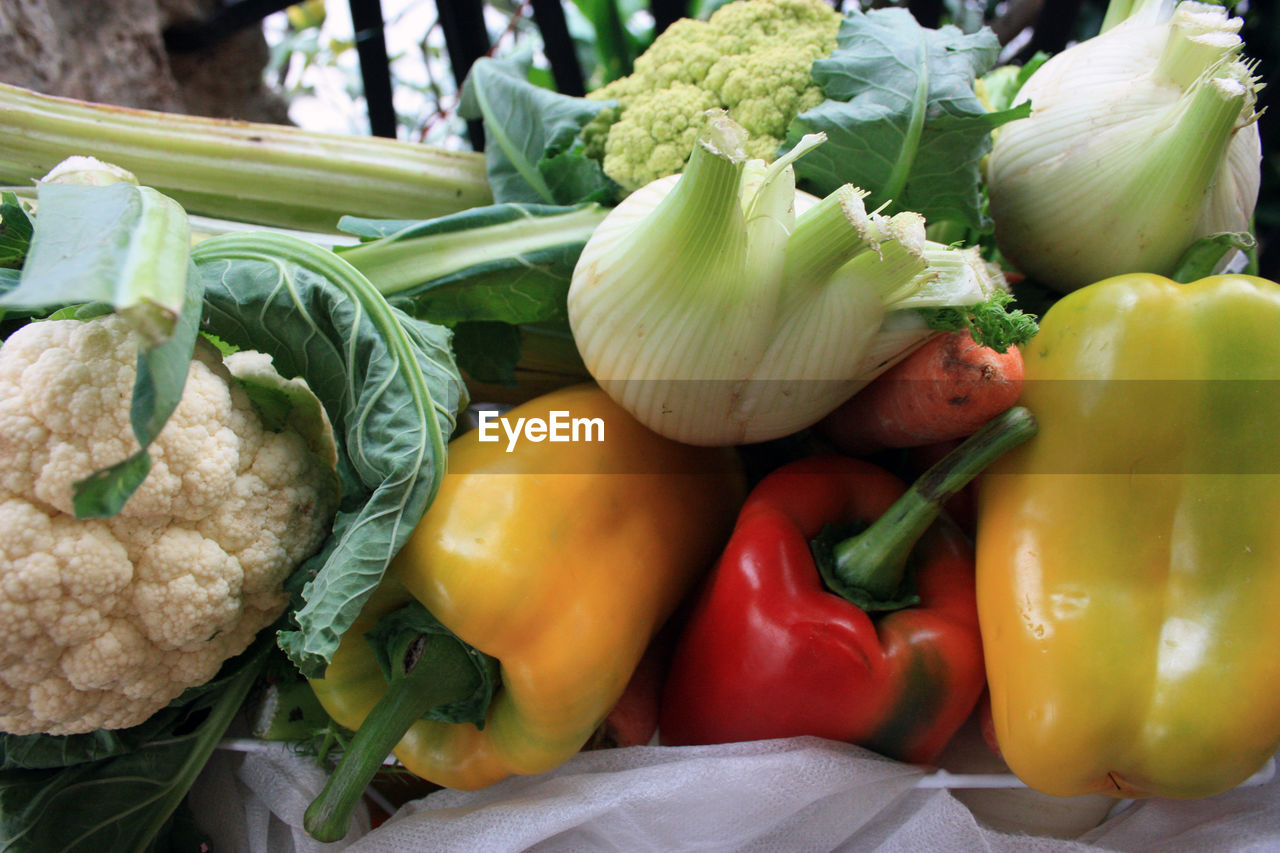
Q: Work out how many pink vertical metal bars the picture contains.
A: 0